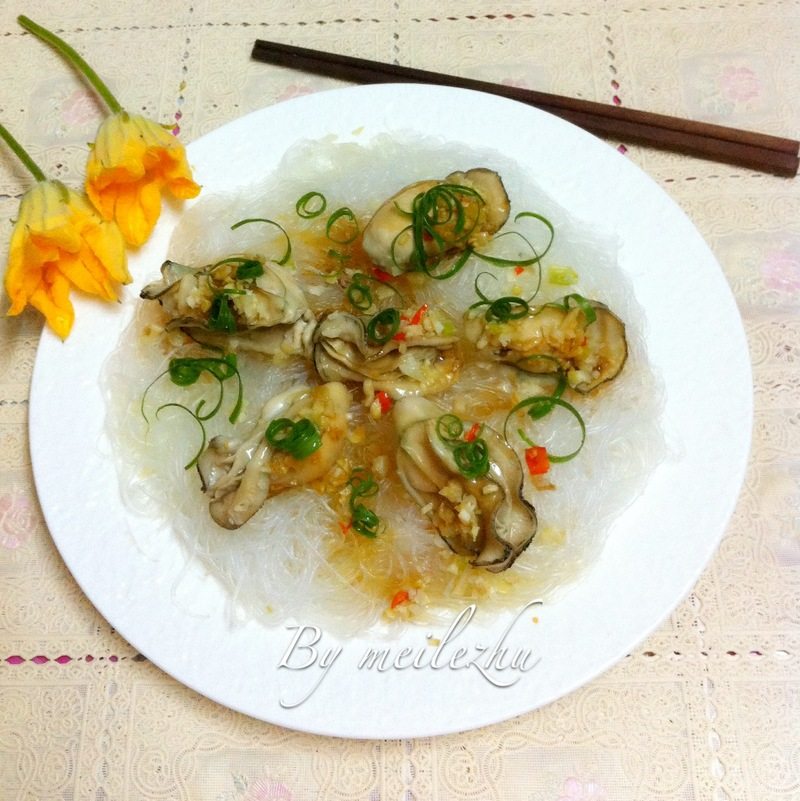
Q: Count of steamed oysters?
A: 6